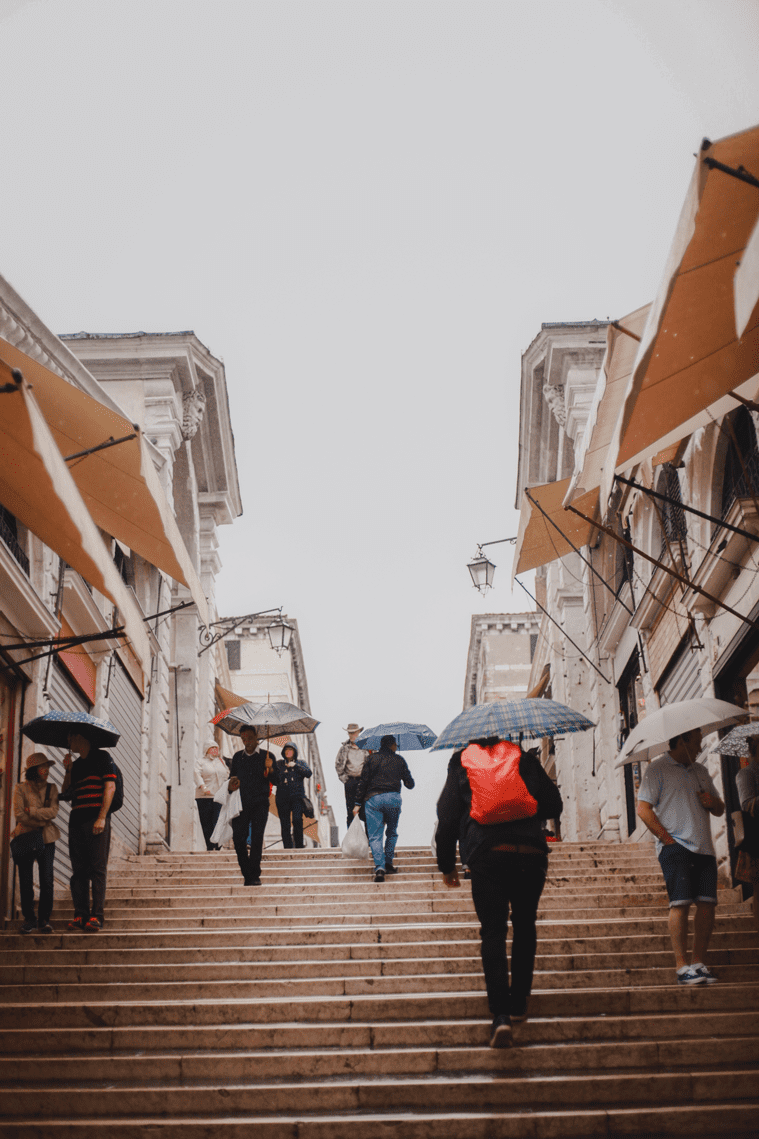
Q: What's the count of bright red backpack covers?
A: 1